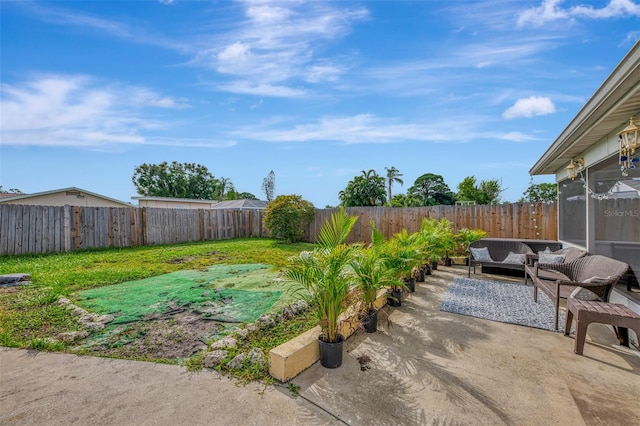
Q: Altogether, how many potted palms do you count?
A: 9